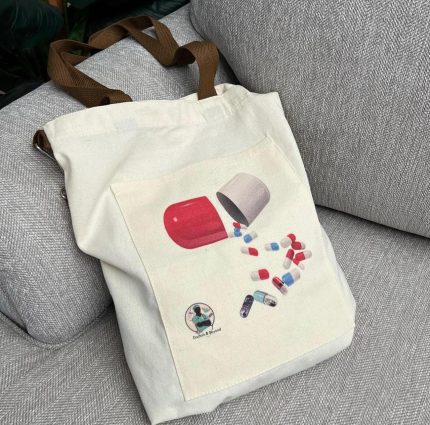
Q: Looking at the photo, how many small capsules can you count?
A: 15